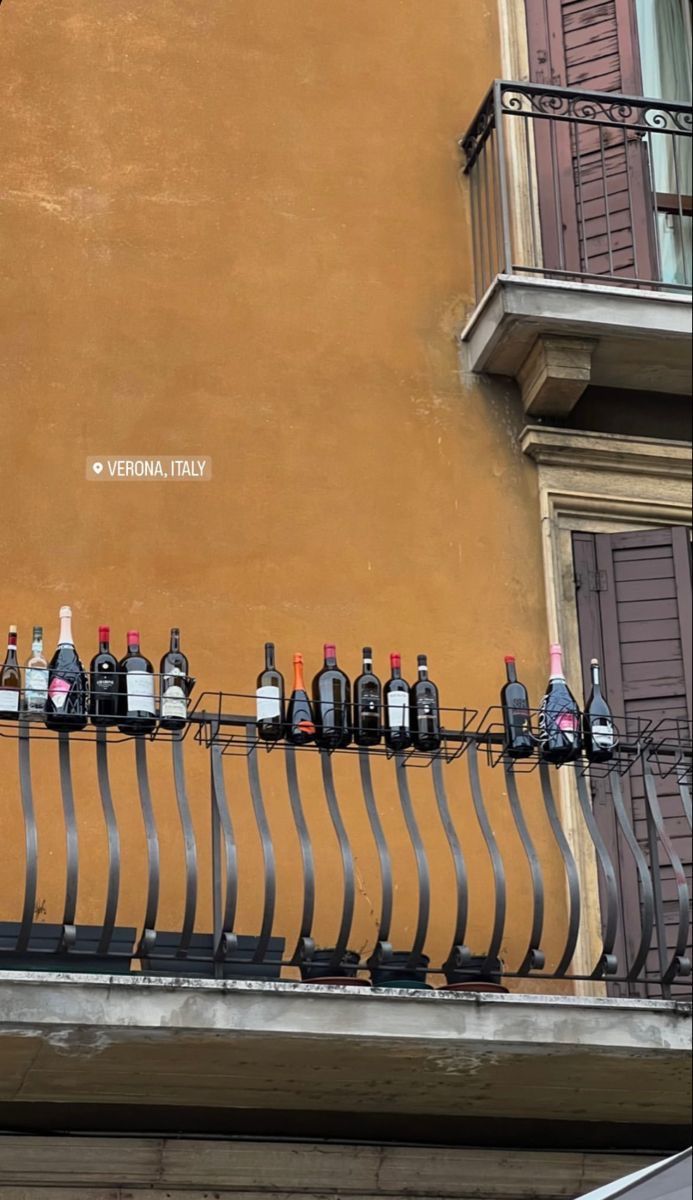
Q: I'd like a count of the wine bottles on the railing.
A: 15